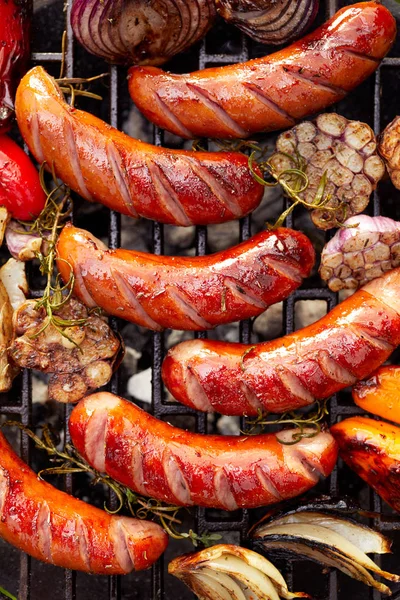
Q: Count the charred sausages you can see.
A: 6